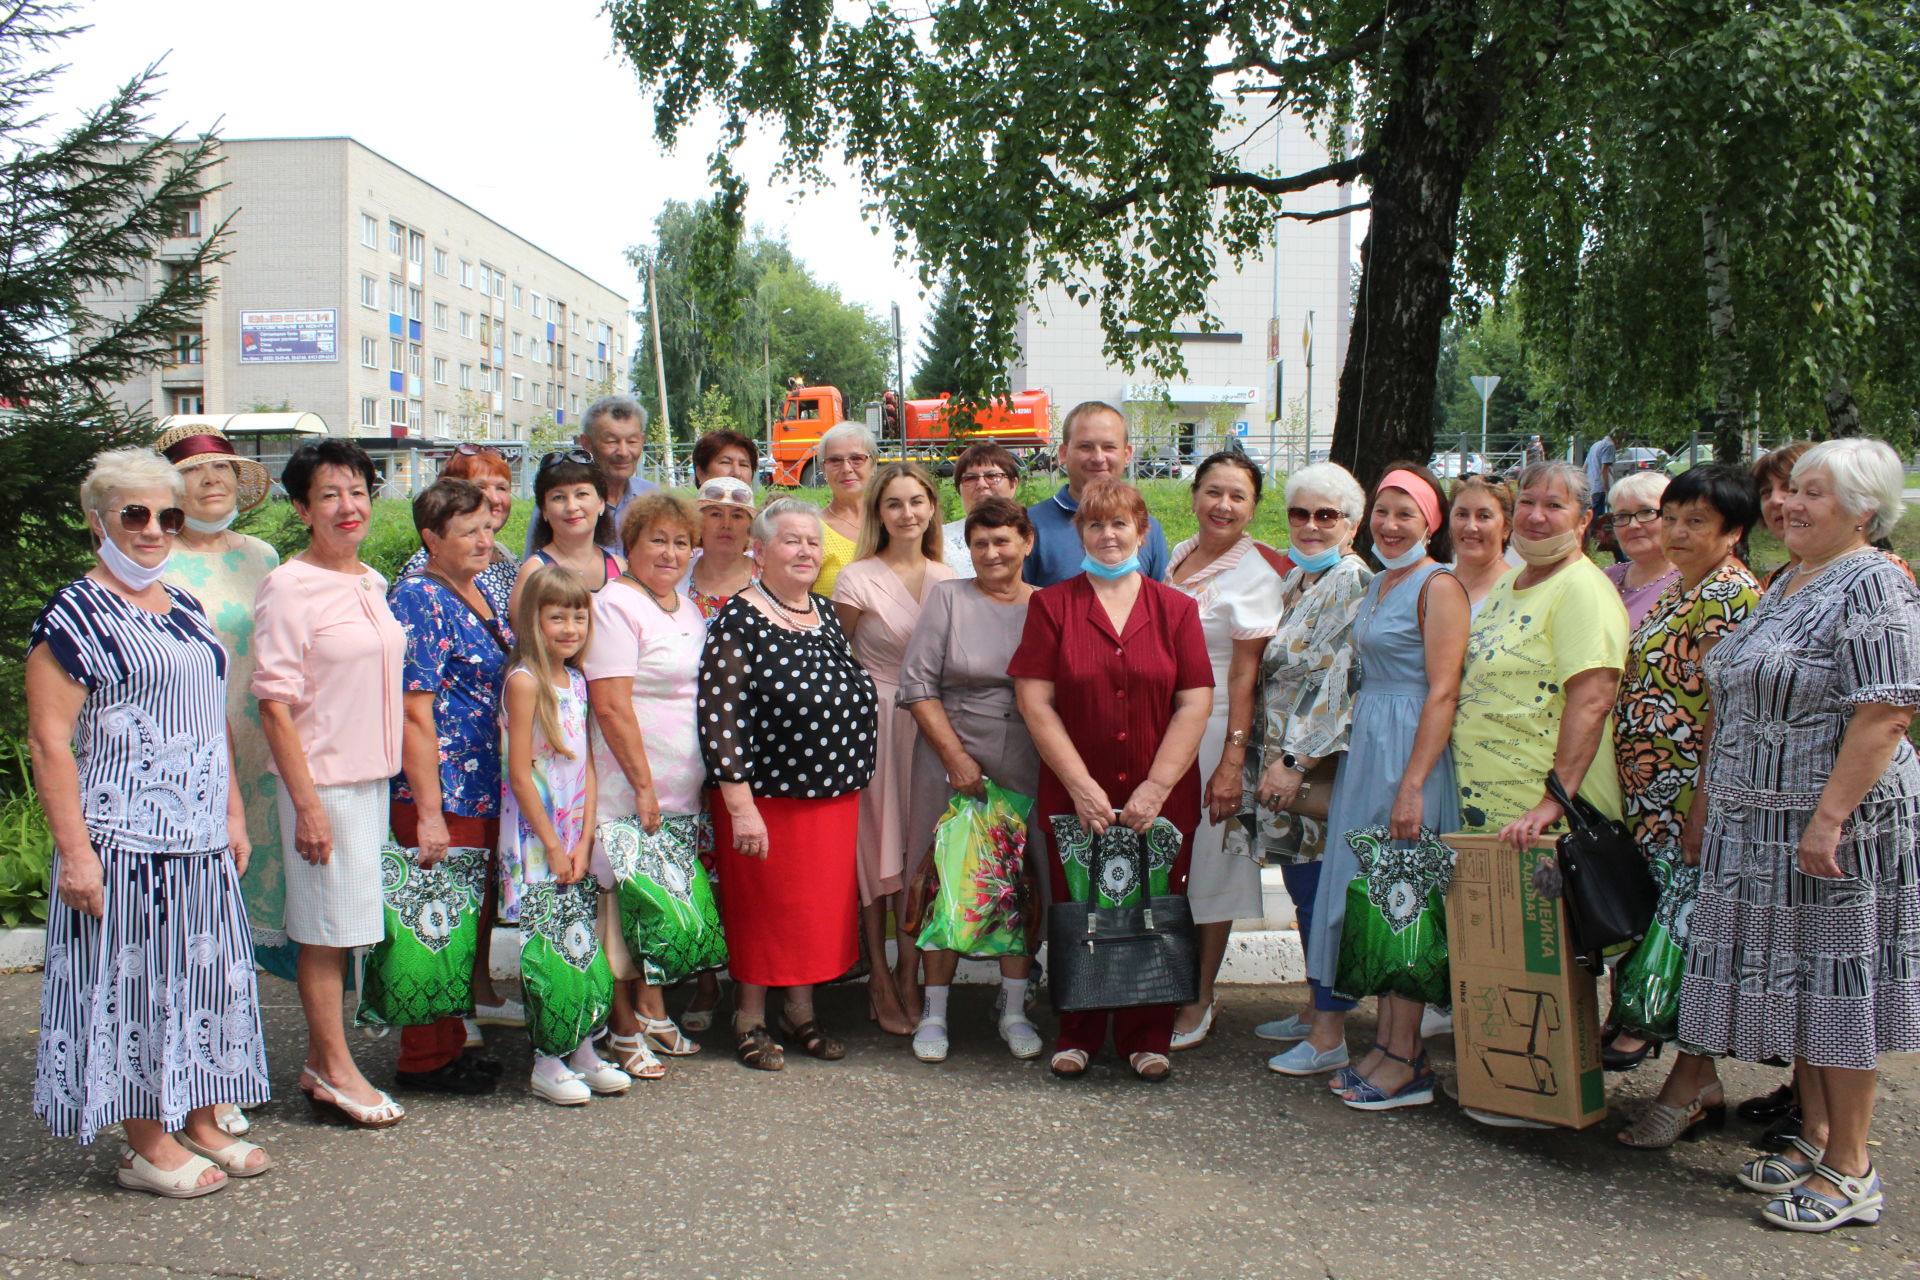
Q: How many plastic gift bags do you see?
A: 7